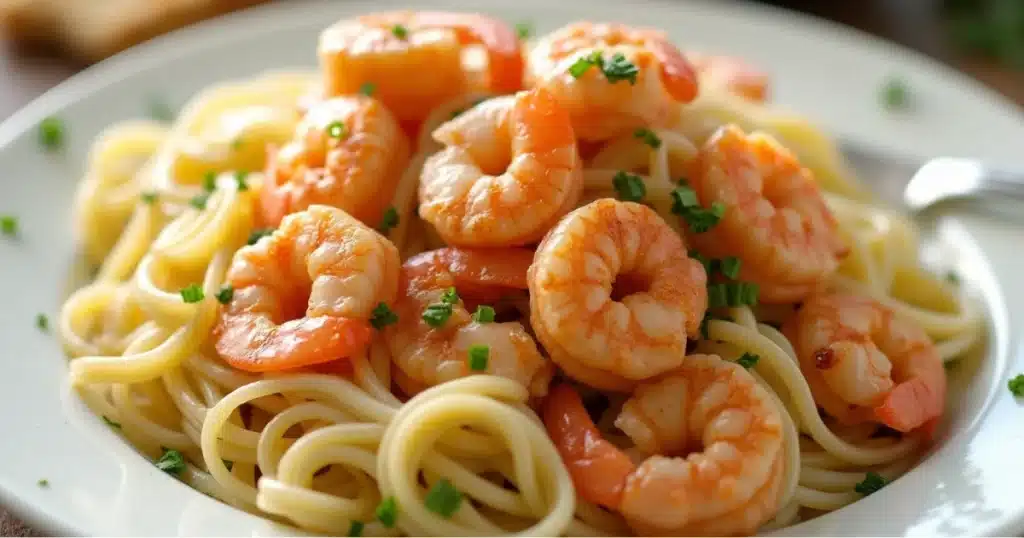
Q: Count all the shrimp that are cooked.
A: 11